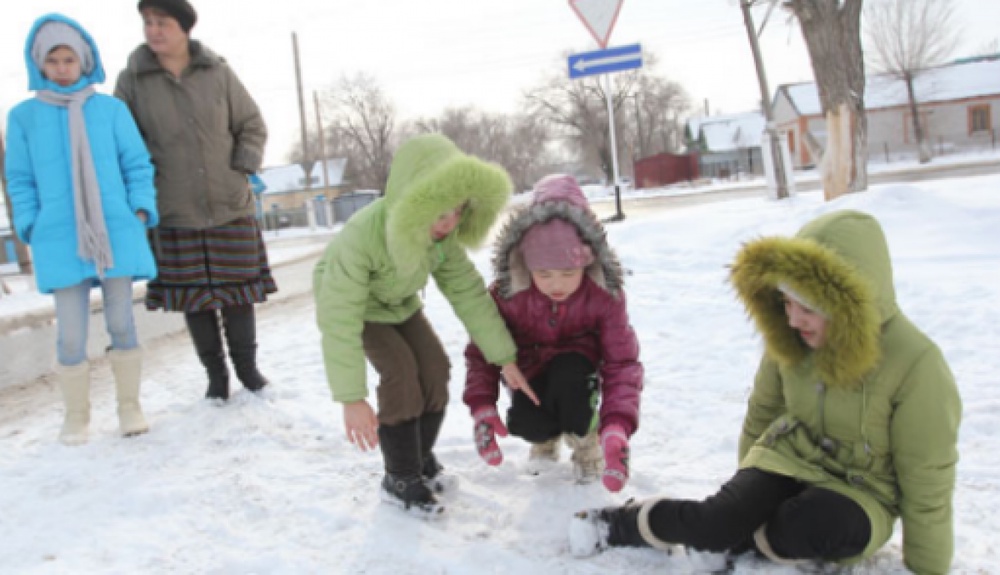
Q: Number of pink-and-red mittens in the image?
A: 2